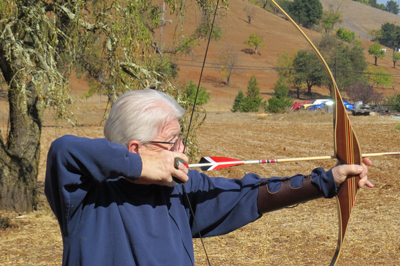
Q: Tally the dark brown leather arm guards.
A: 1